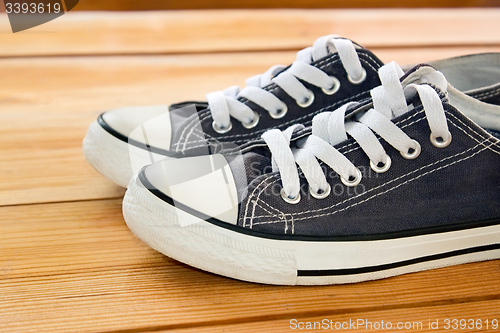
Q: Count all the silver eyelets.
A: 12